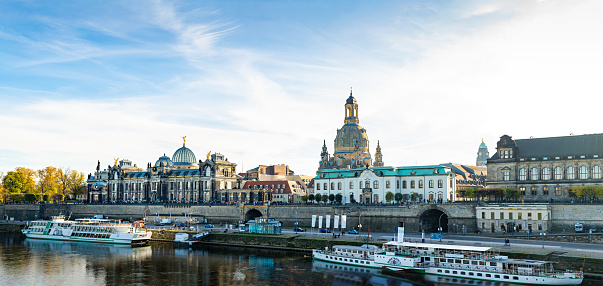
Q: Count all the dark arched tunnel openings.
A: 2